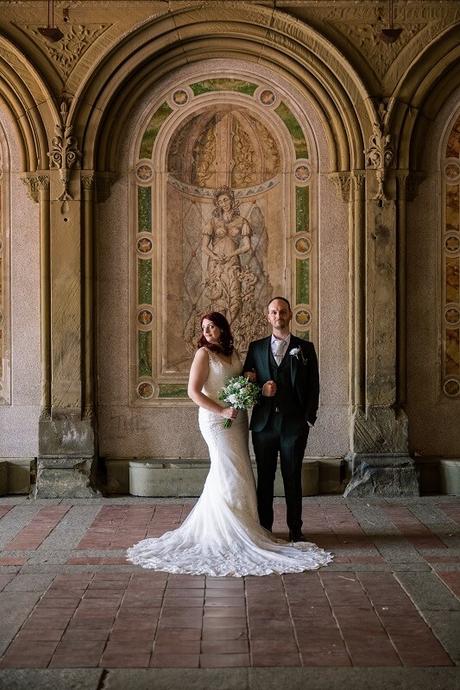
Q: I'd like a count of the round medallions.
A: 13